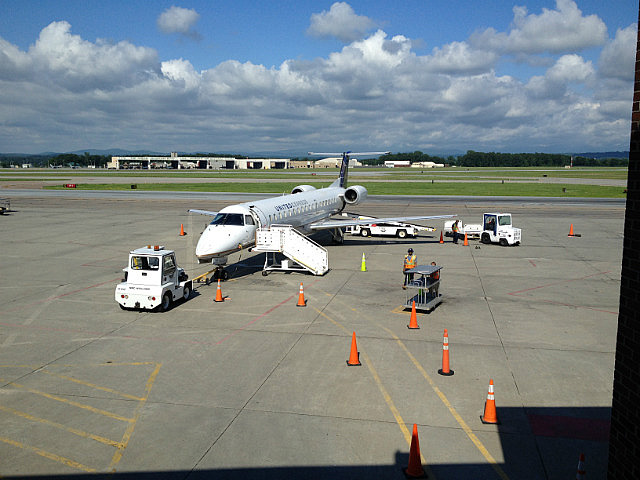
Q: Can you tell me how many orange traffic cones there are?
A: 12